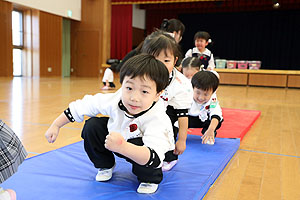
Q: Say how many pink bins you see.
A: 3